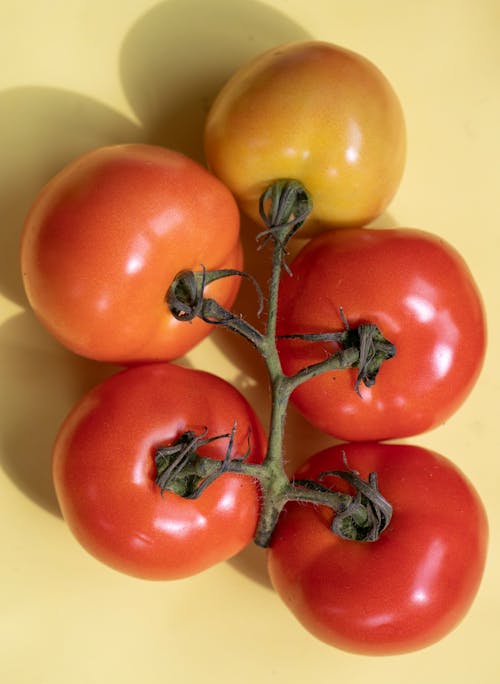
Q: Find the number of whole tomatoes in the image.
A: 5